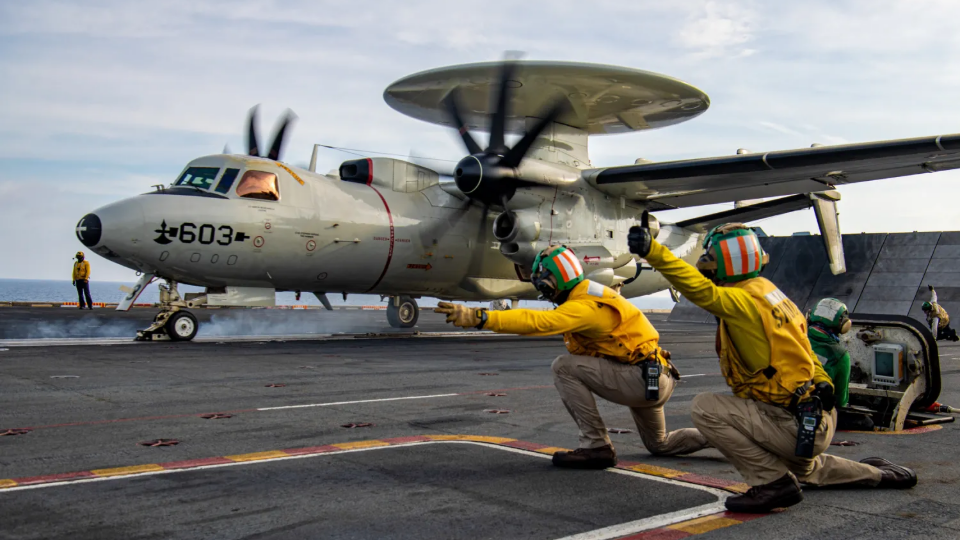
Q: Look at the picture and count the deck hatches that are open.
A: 1